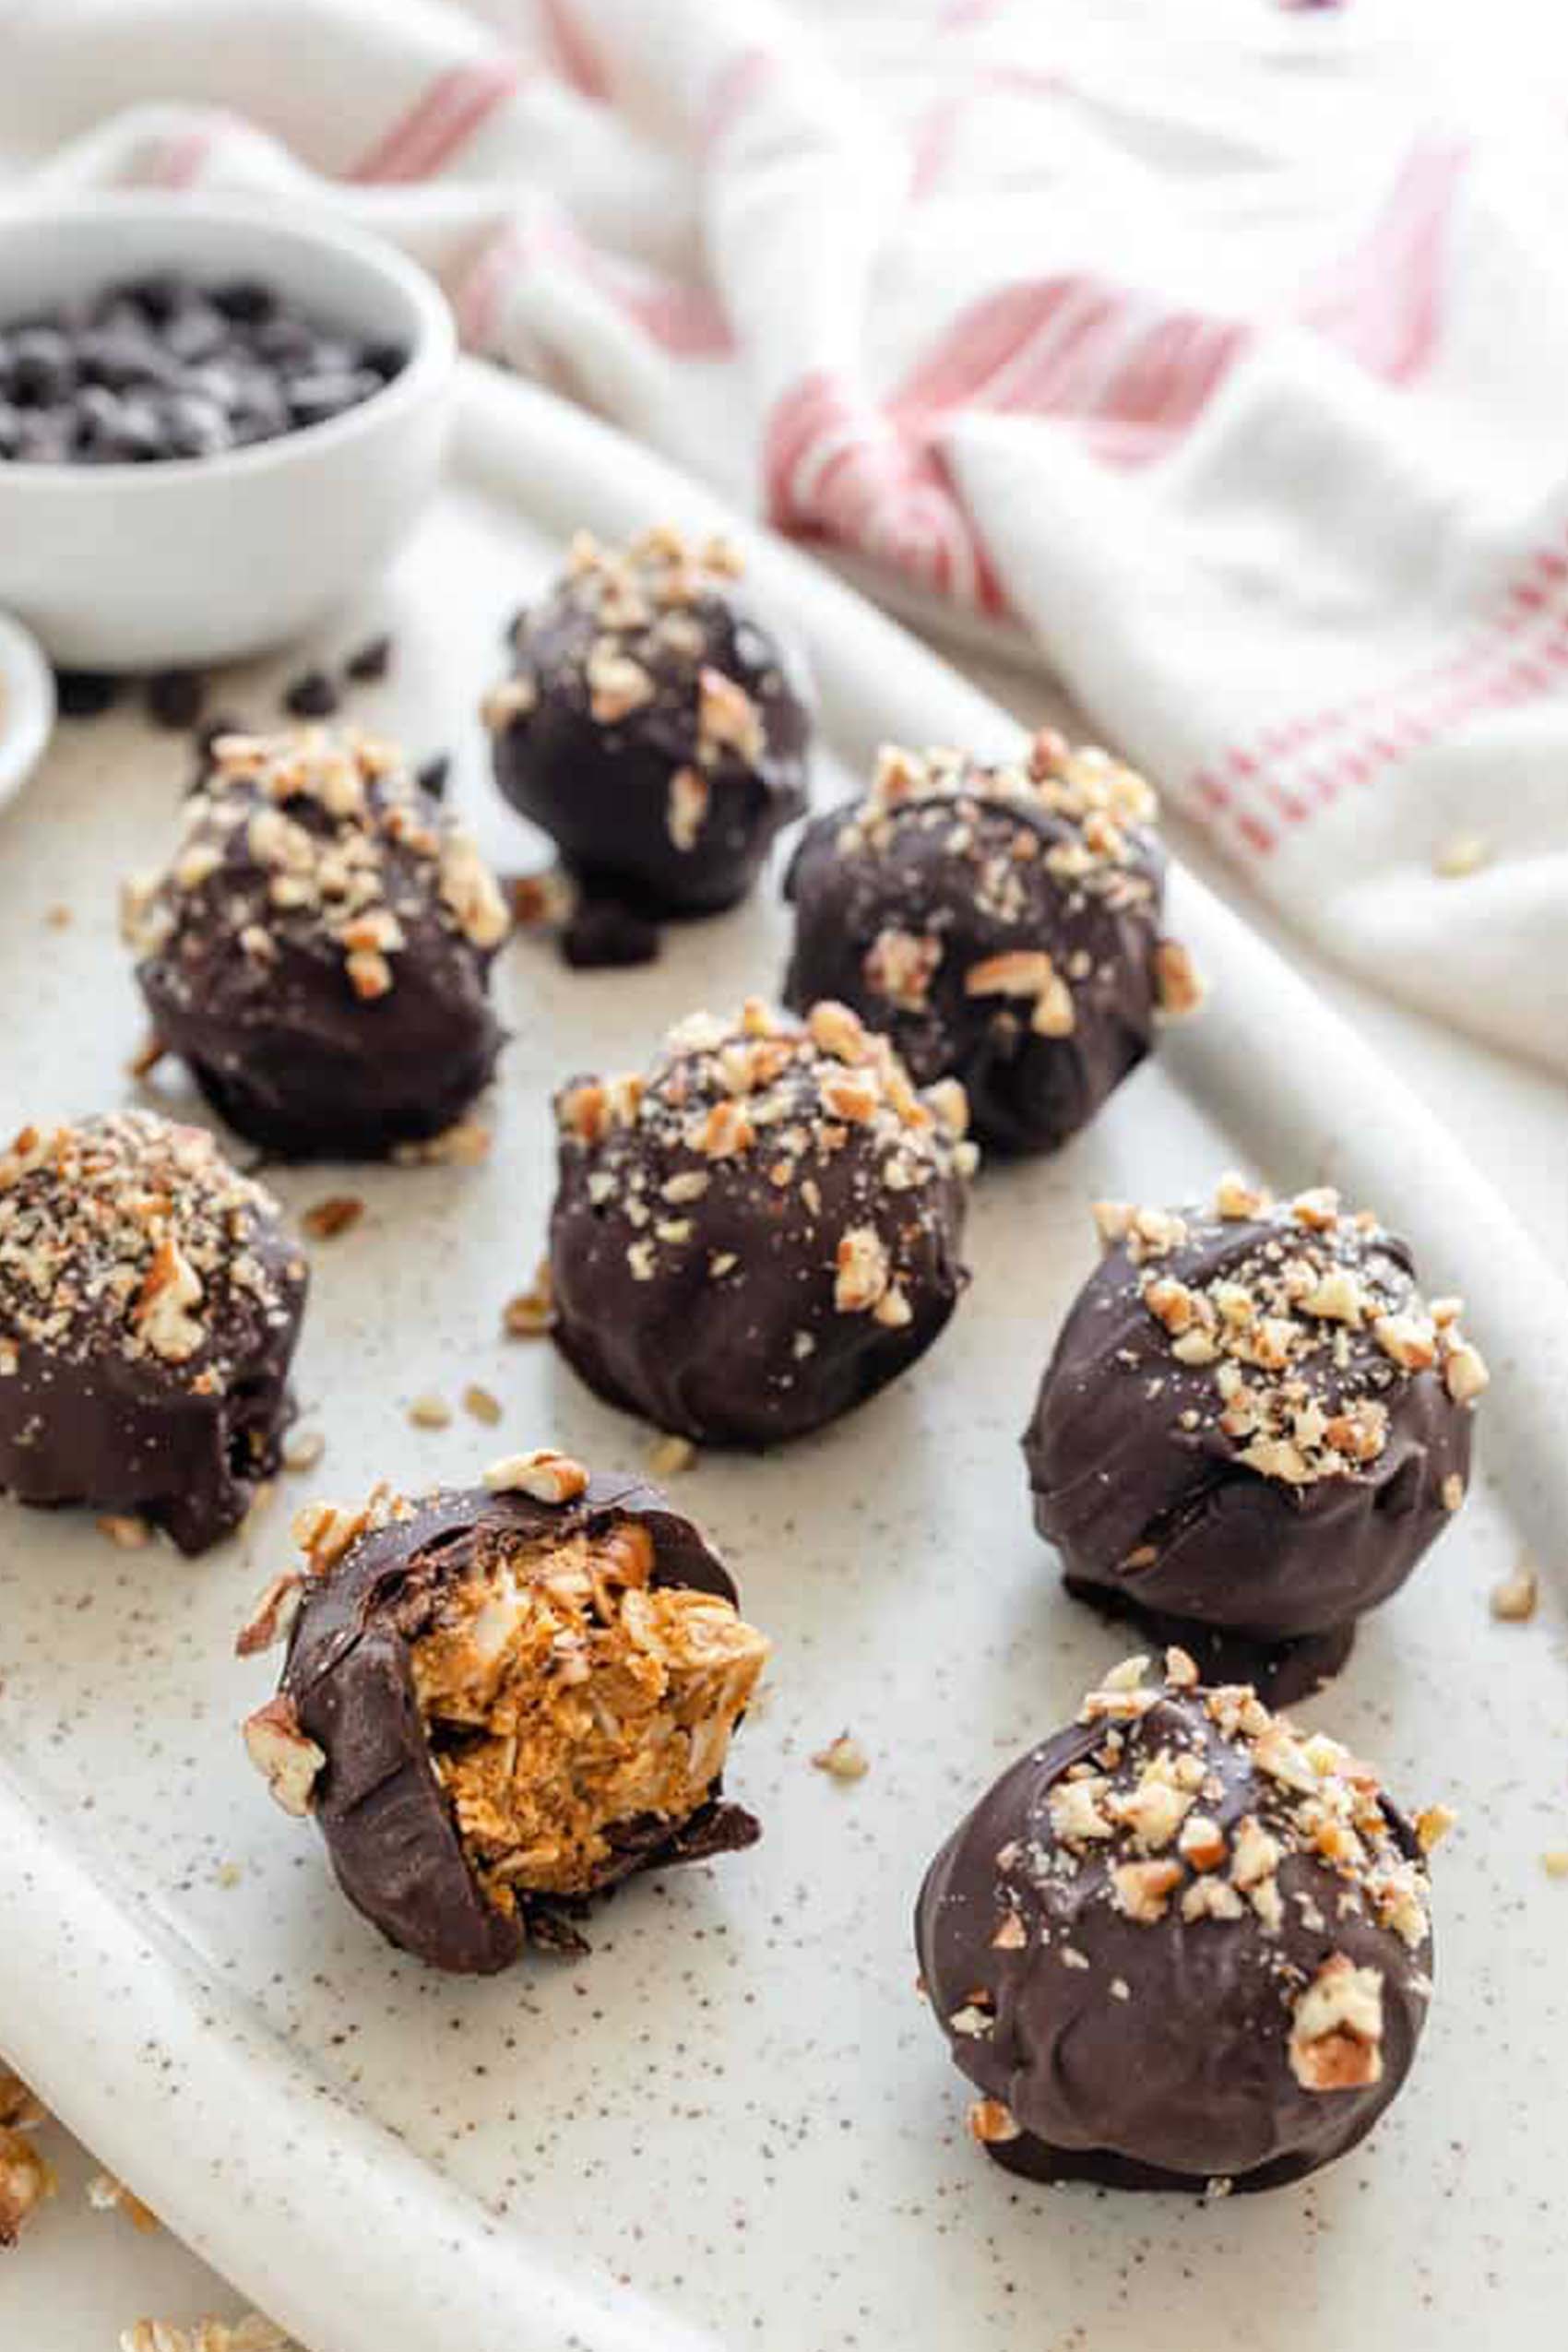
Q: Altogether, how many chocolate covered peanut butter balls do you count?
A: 8